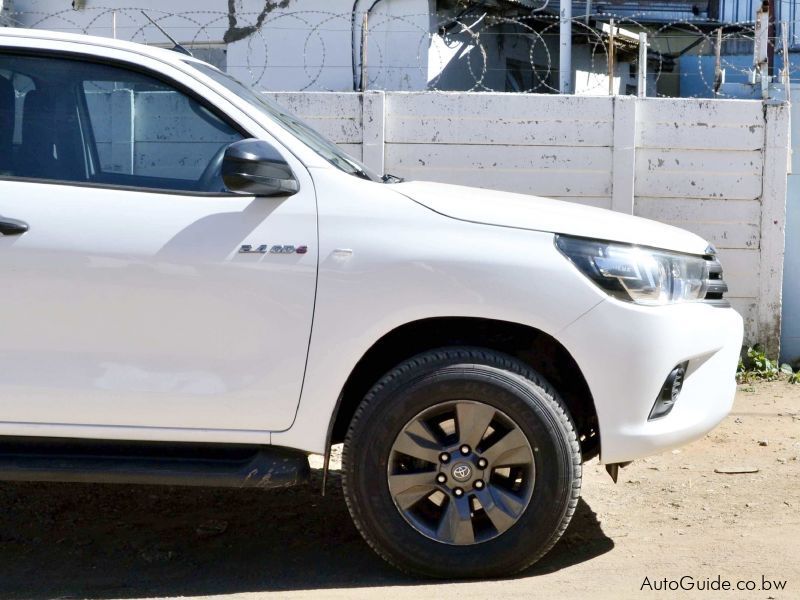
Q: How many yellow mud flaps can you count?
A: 0